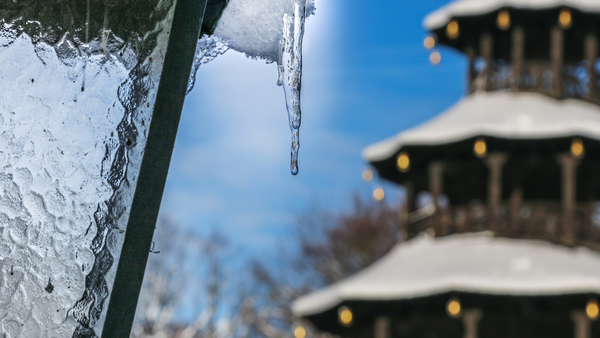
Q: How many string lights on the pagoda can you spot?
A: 14